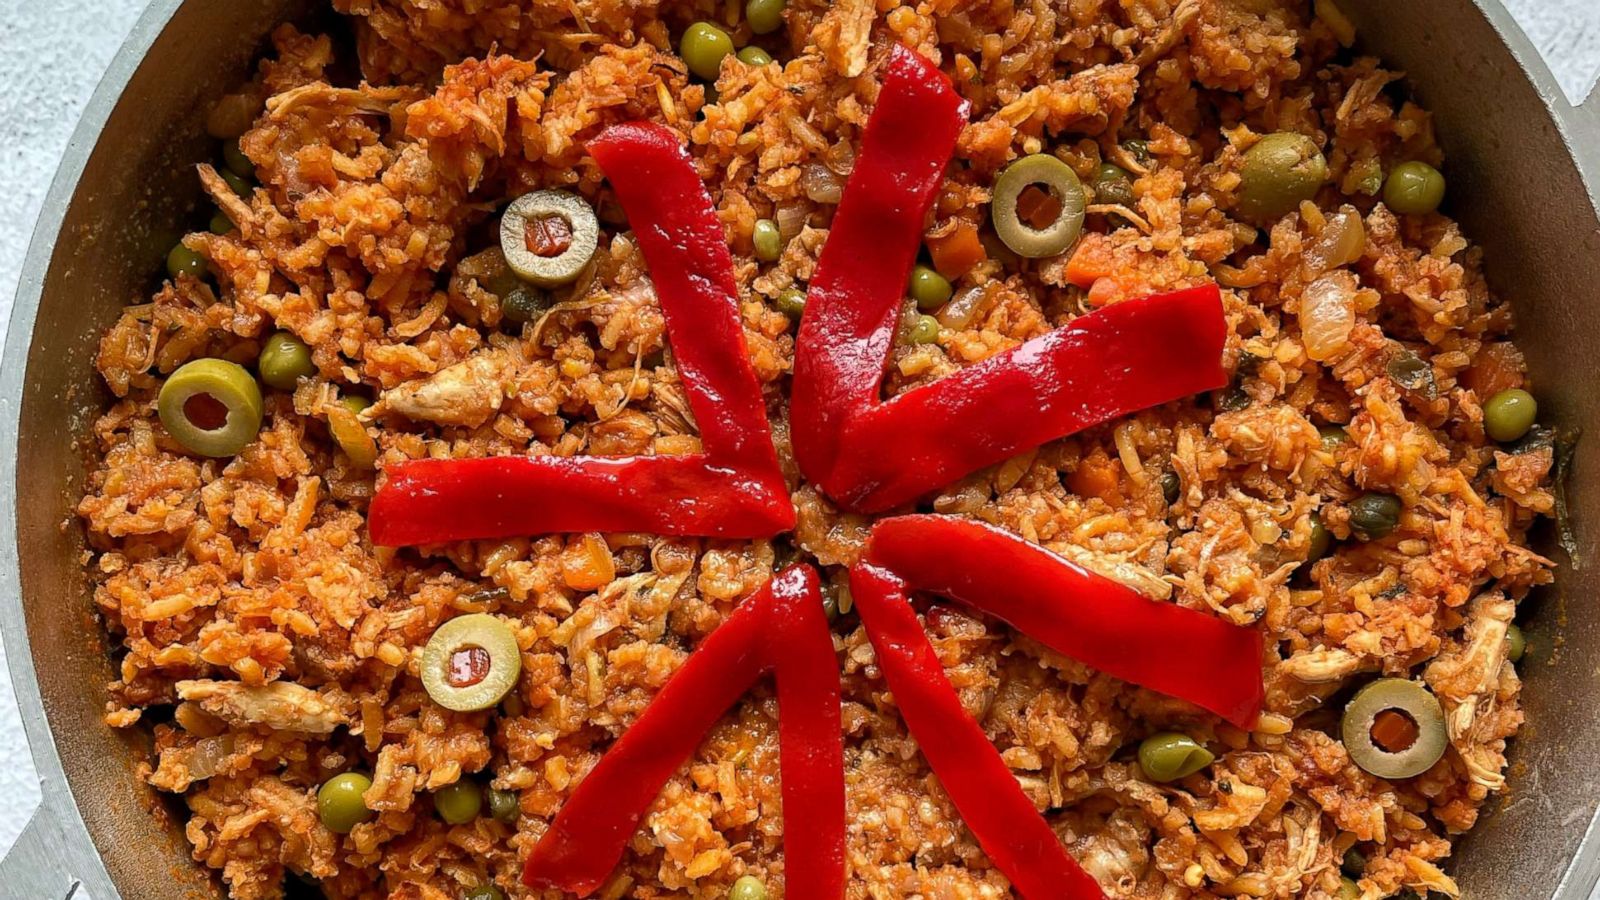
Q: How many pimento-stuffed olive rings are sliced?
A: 5